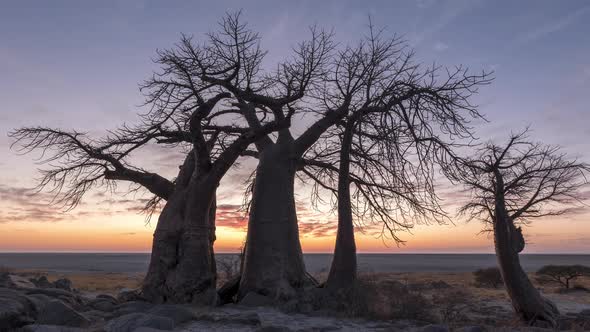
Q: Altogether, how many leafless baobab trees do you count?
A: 4